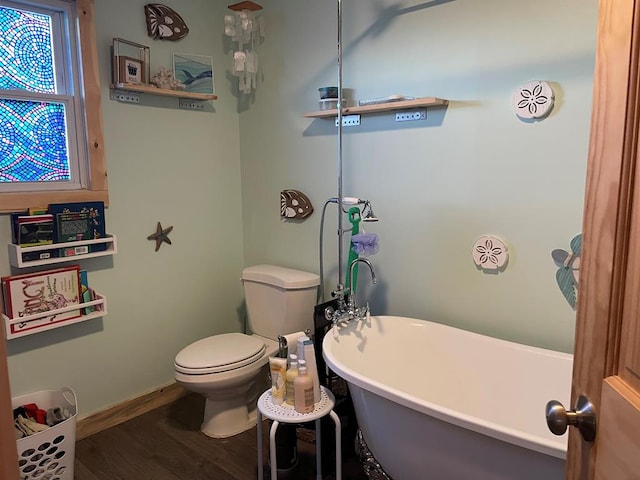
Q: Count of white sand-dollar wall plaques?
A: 2